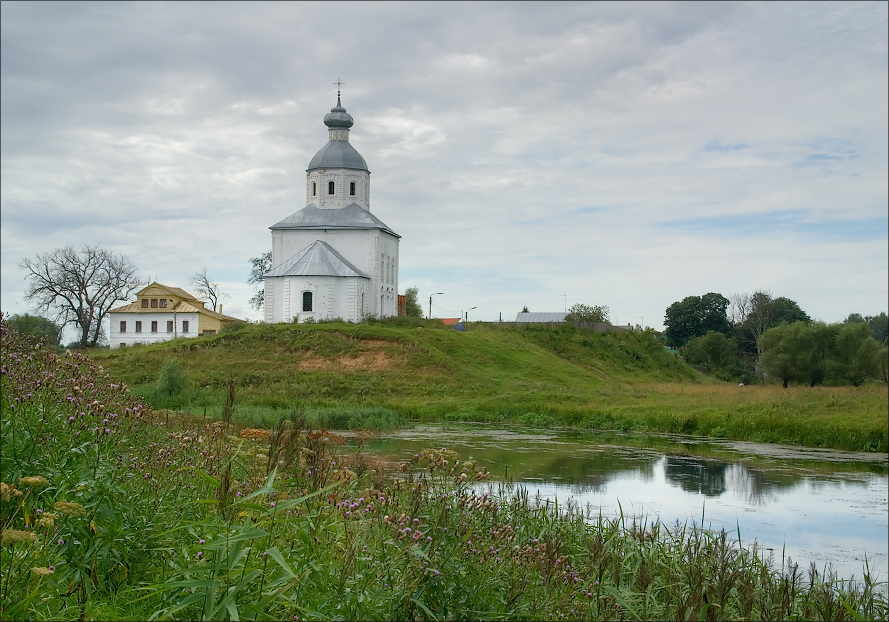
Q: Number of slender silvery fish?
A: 0